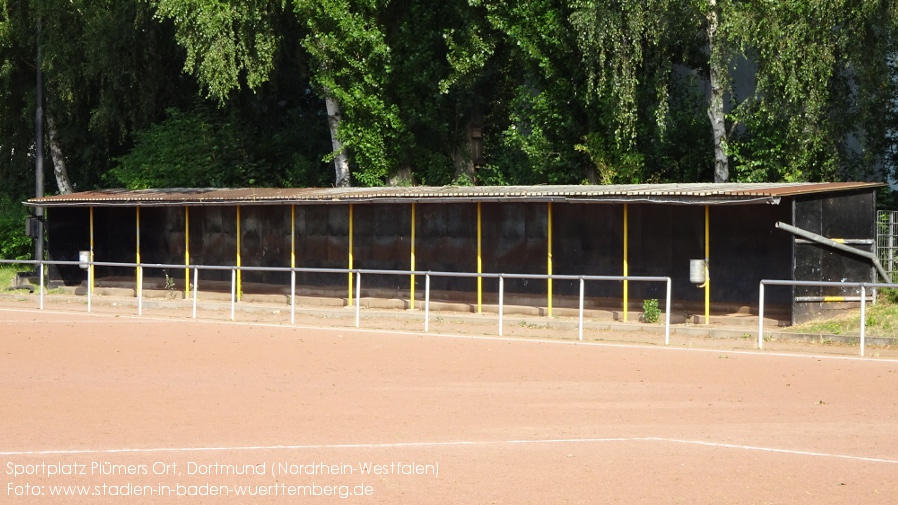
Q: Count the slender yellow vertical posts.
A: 11